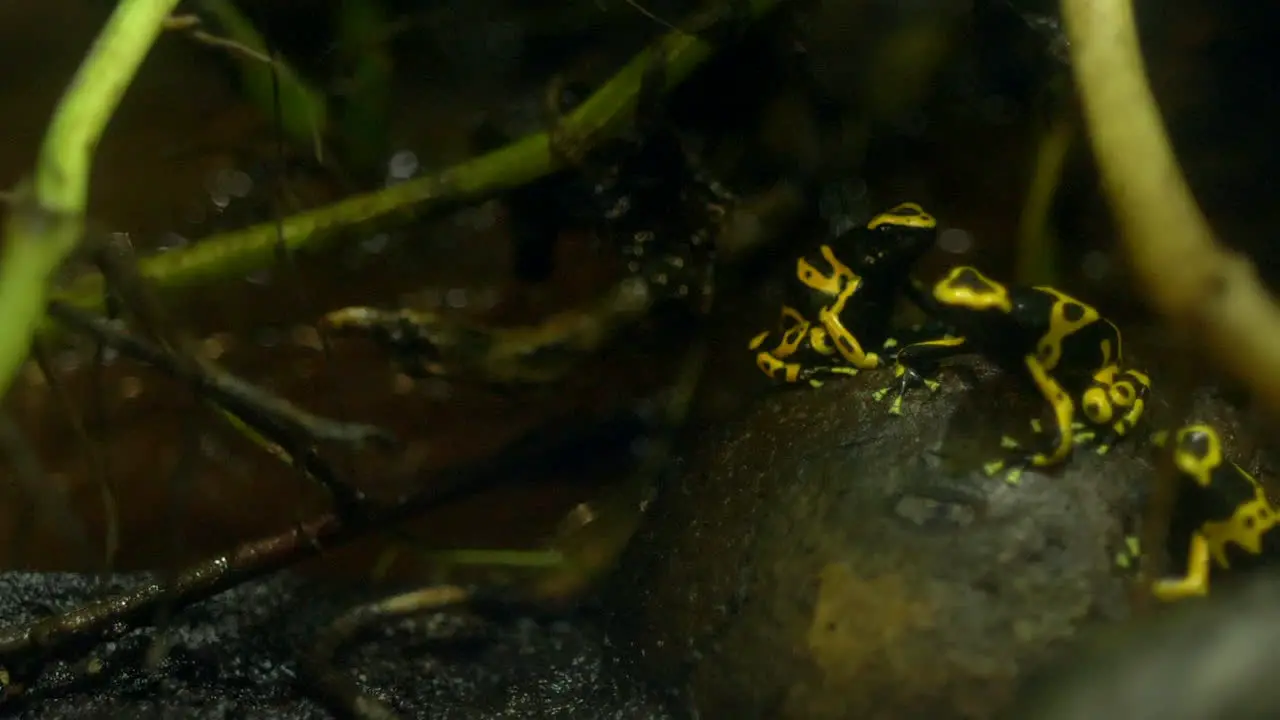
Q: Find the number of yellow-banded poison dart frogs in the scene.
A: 3